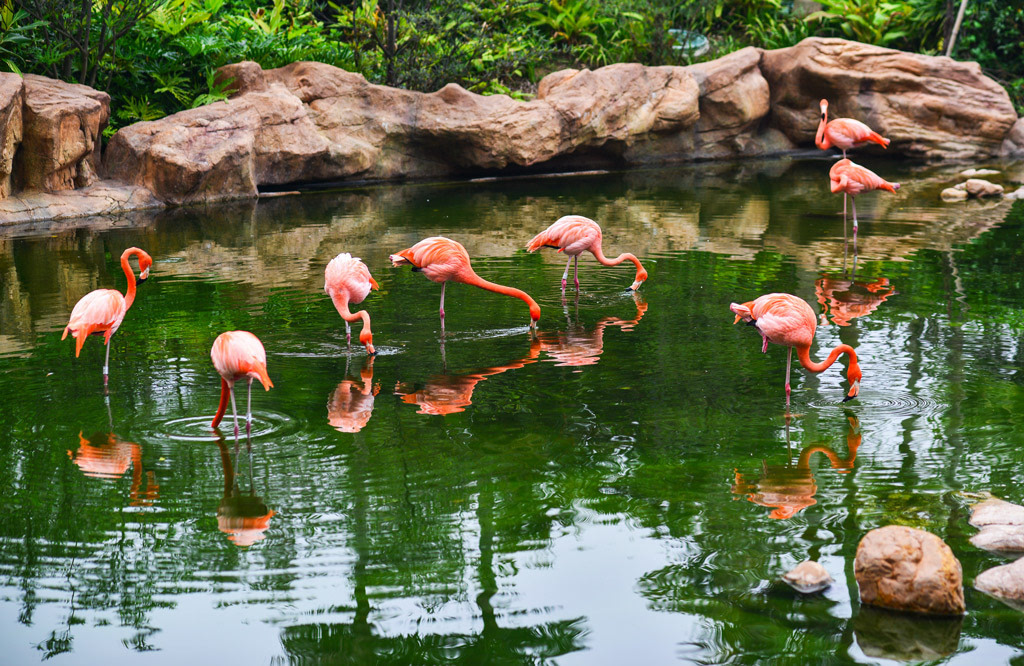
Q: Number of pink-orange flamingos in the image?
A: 8